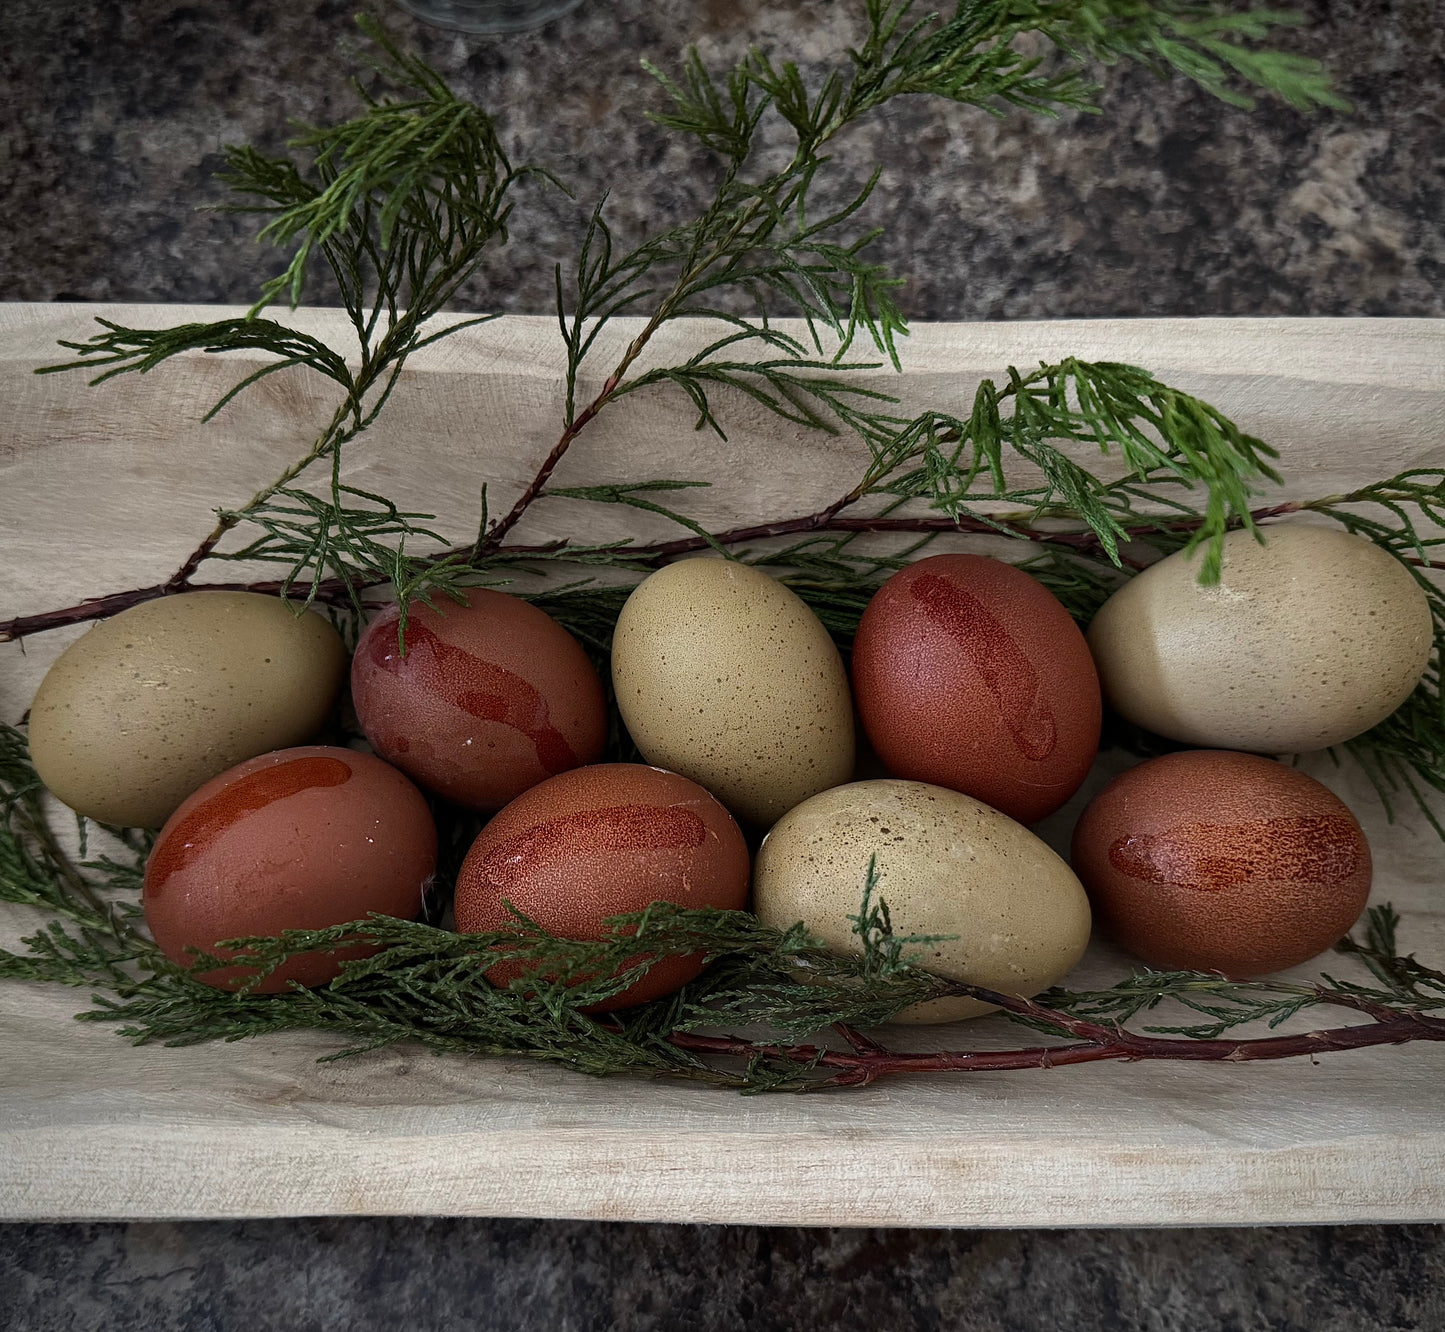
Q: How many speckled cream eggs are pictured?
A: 4